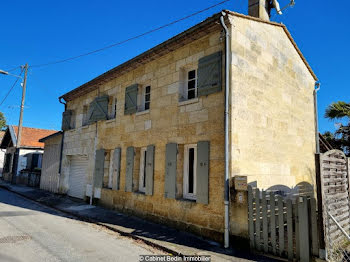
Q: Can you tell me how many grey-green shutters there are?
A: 11